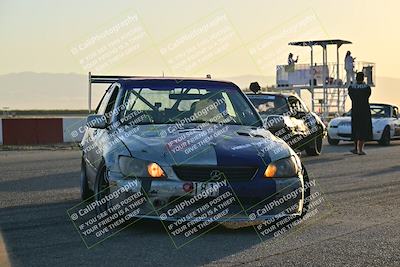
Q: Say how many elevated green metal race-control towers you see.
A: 0